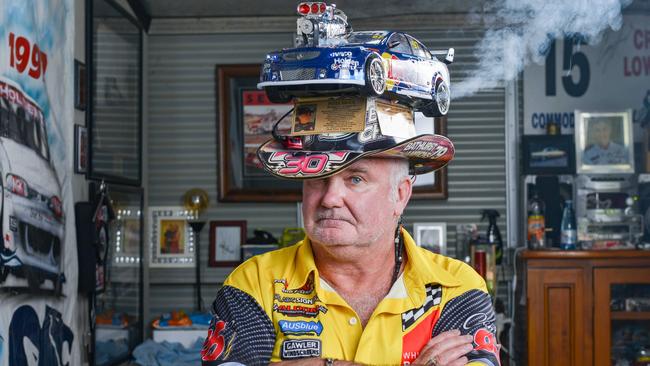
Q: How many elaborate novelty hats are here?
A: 1